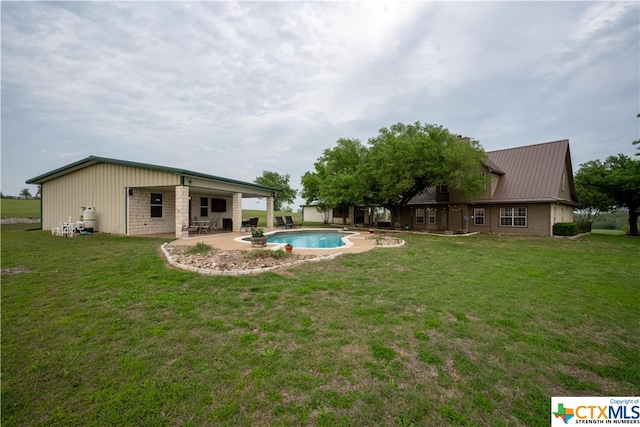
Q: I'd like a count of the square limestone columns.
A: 3